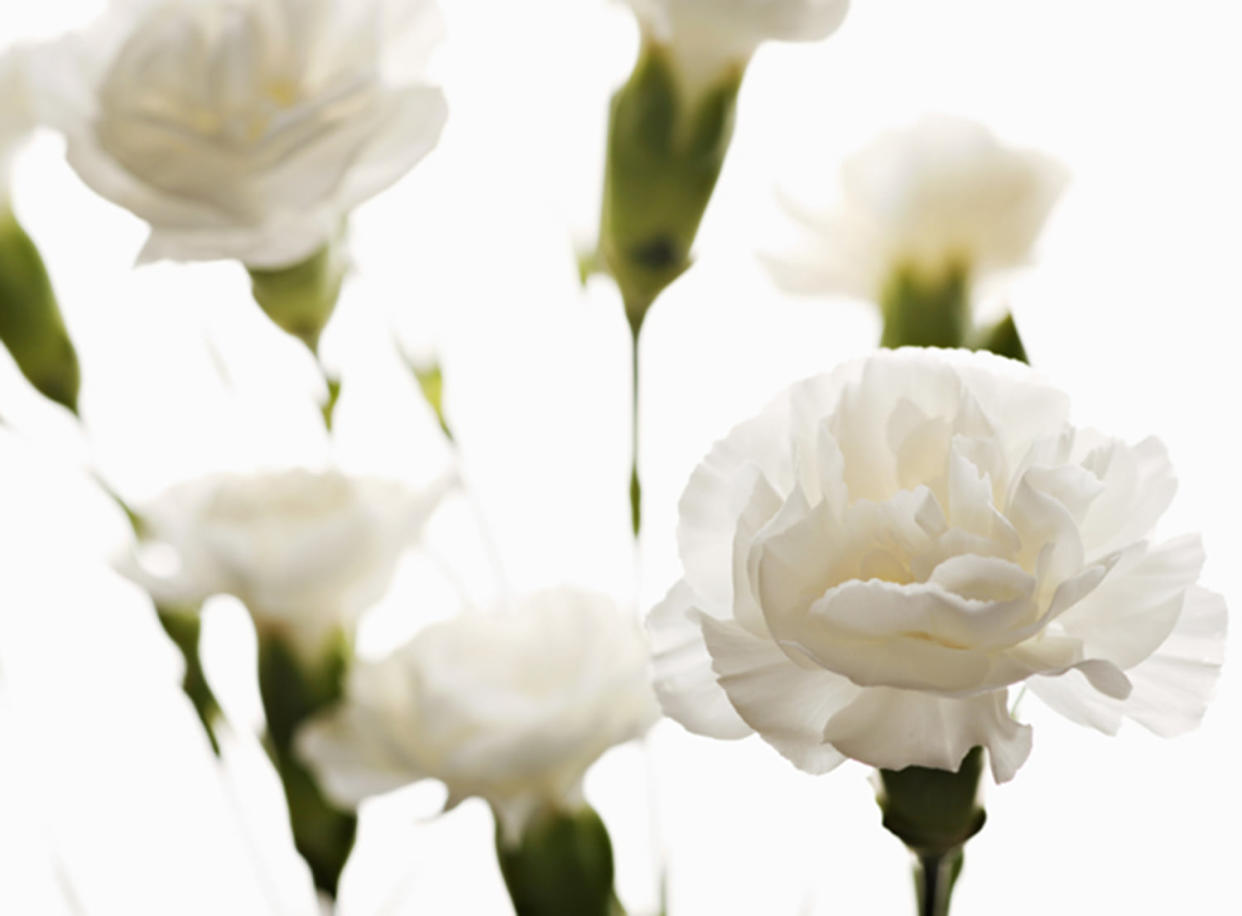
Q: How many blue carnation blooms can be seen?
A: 0